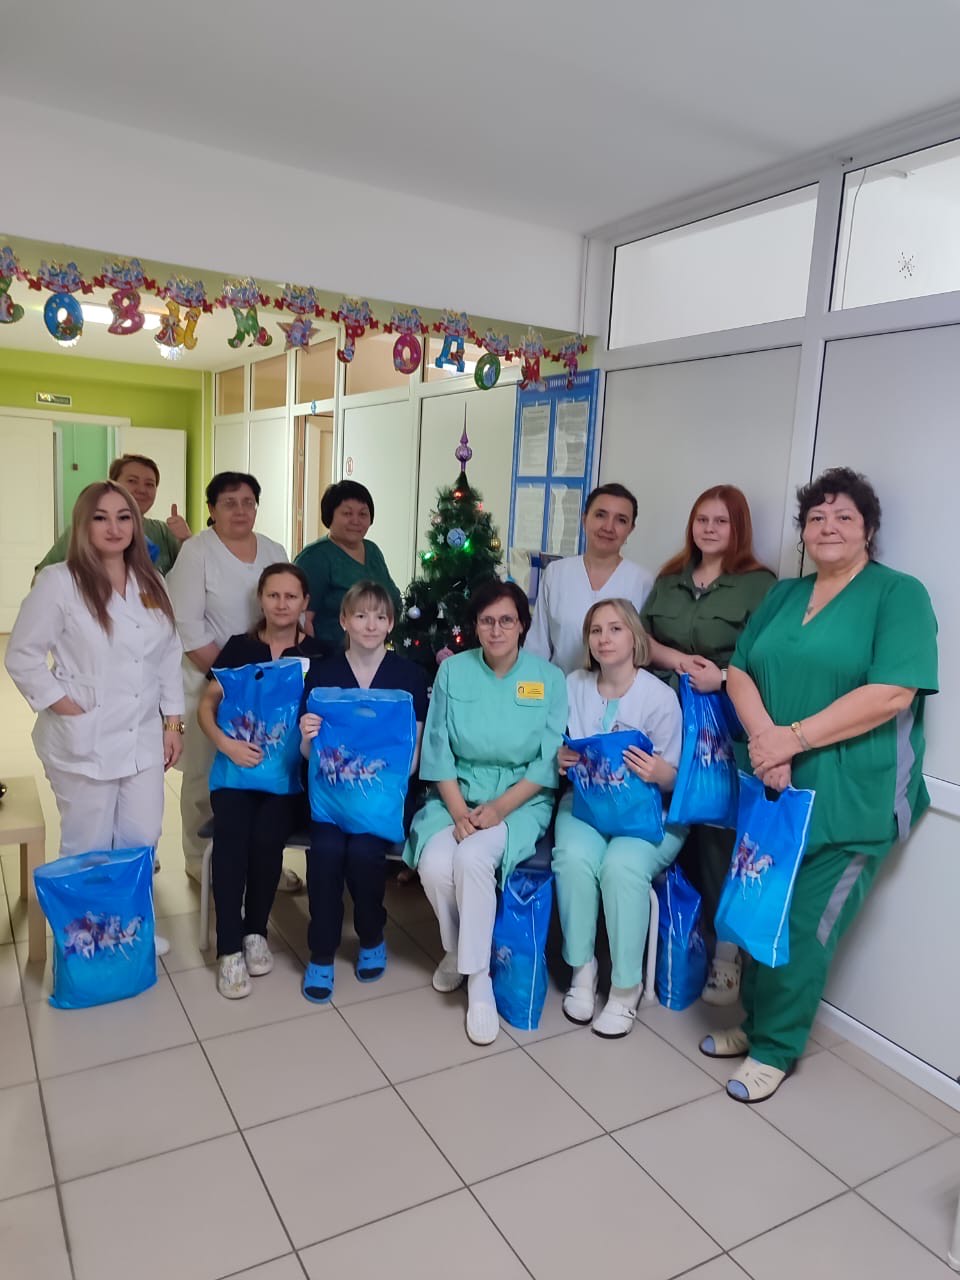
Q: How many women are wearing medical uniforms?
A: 11